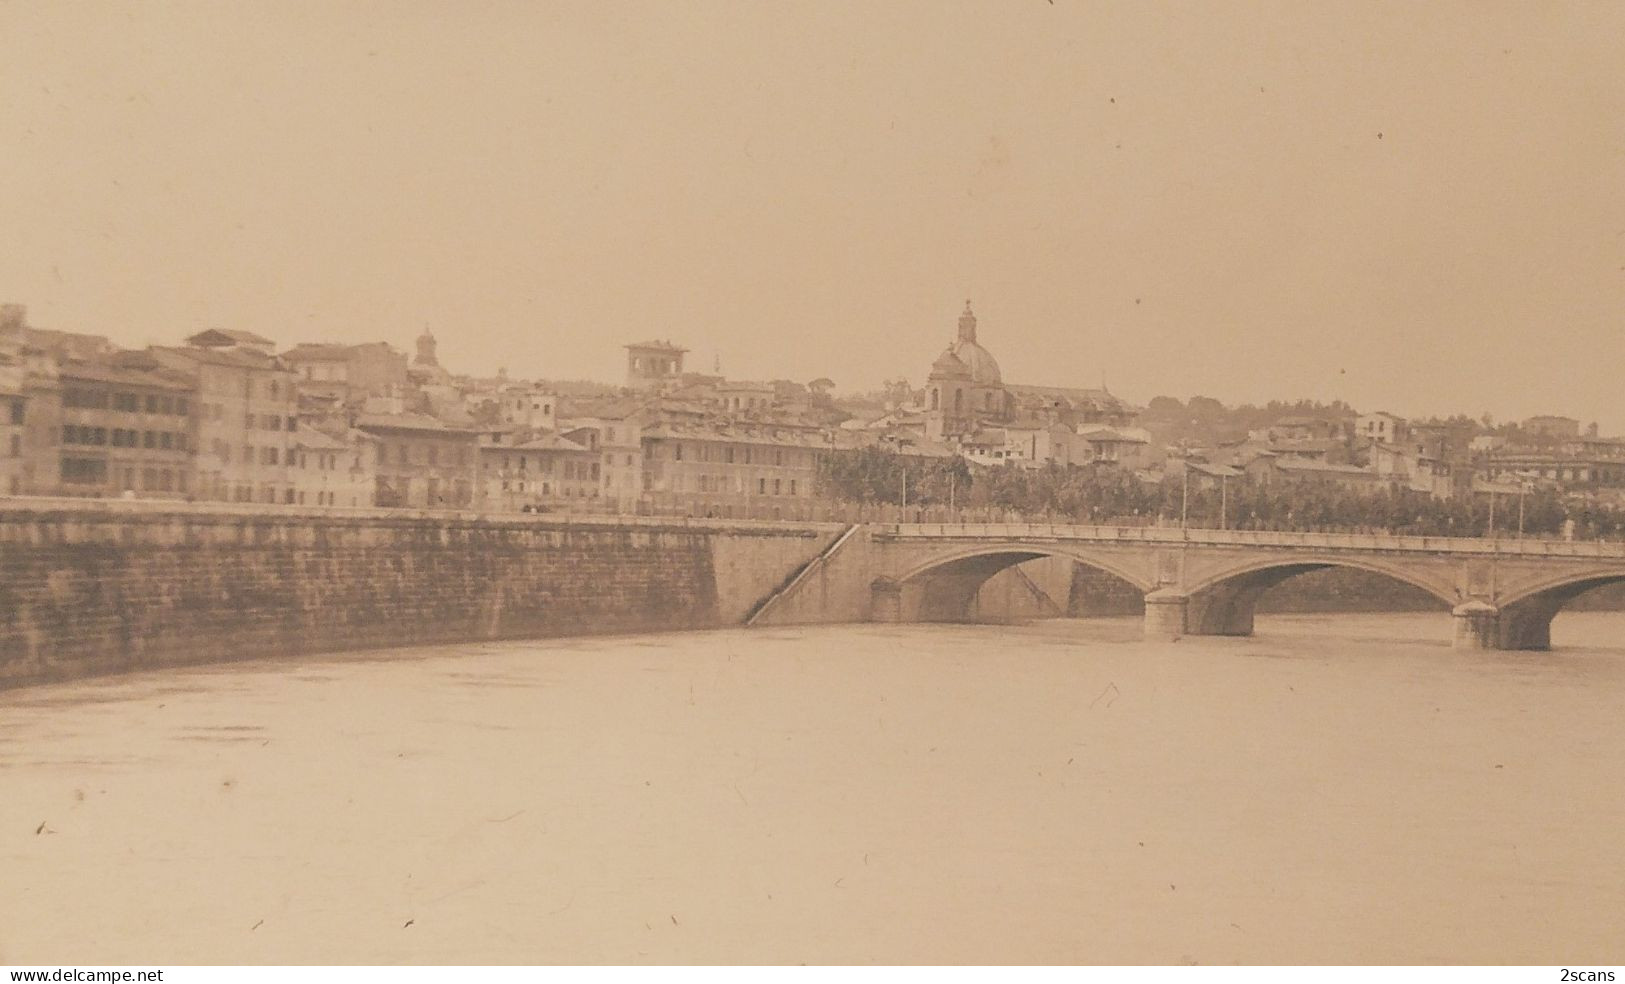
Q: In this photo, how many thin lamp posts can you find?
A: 6